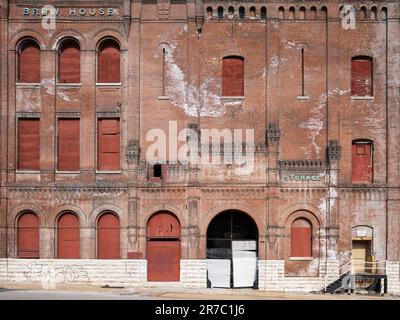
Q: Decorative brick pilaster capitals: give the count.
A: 4